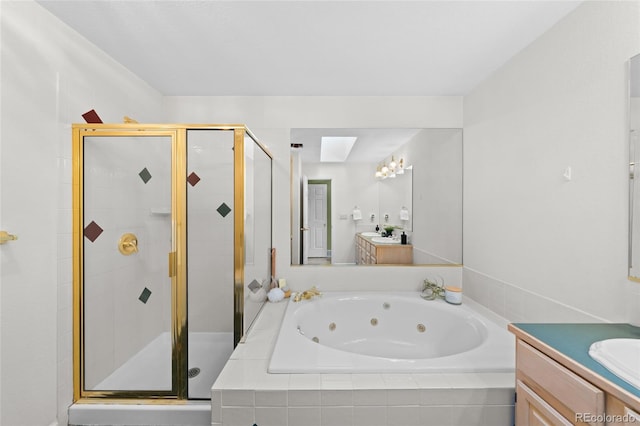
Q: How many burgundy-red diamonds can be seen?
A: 3